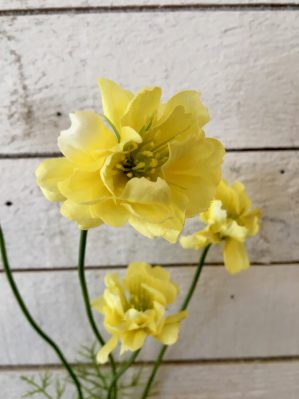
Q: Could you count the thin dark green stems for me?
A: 4